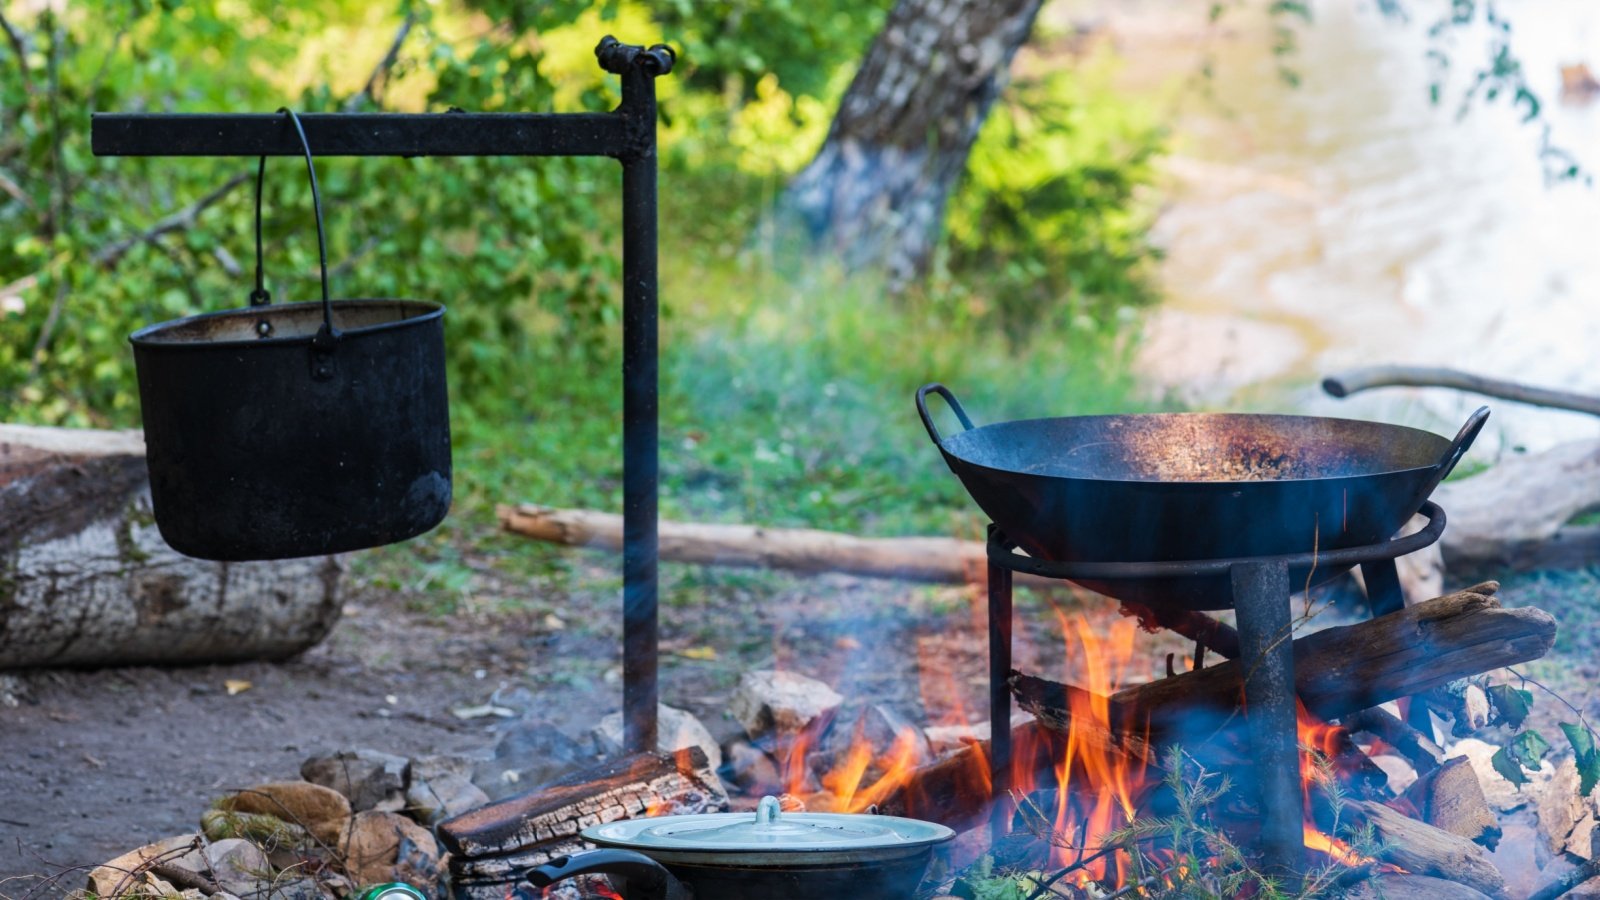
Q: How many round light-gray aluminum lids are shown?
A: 1